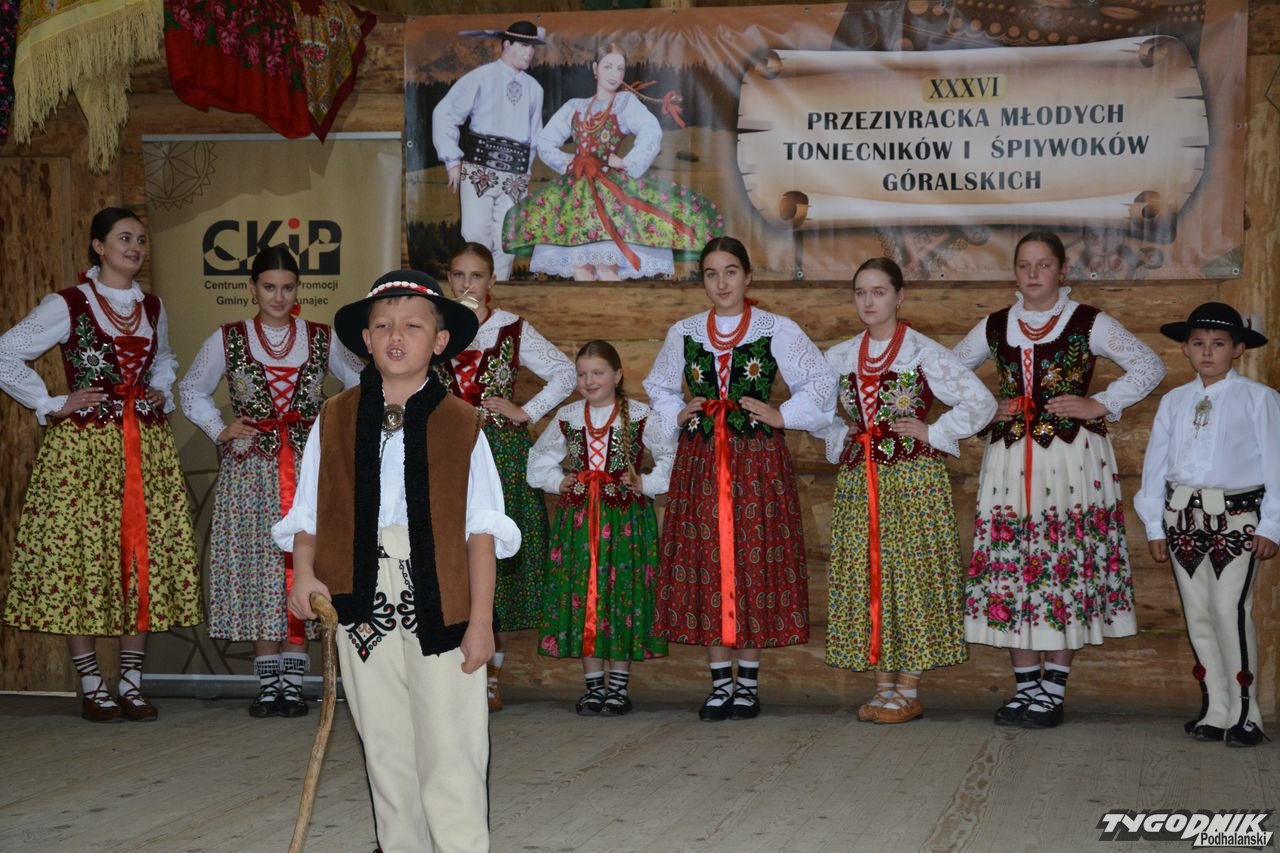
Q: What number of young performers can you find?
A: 9